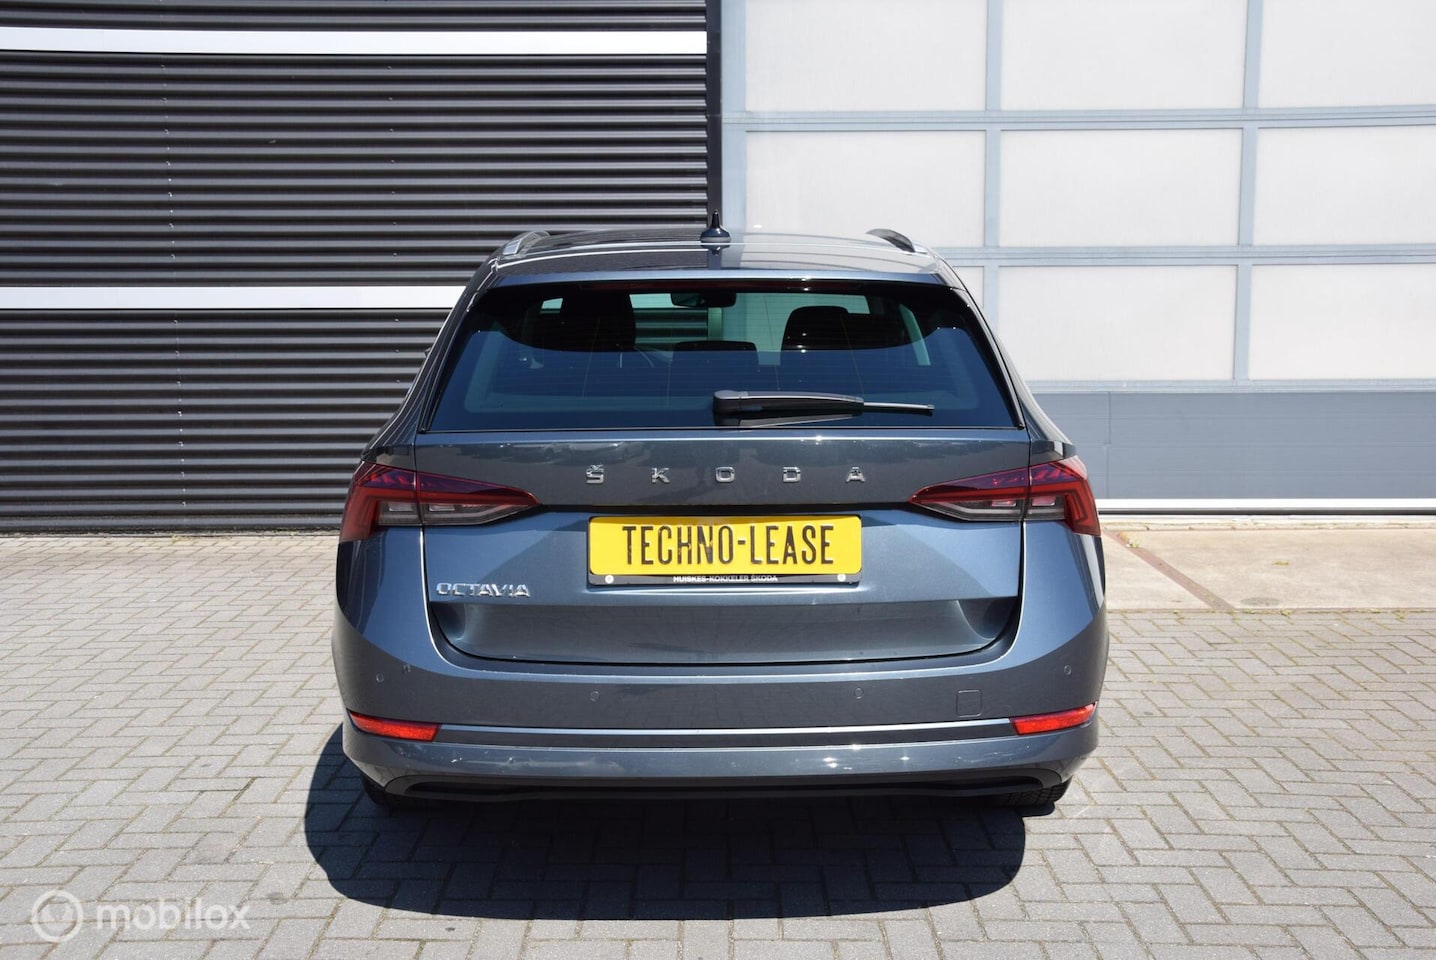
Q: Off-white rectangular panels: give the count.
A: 9